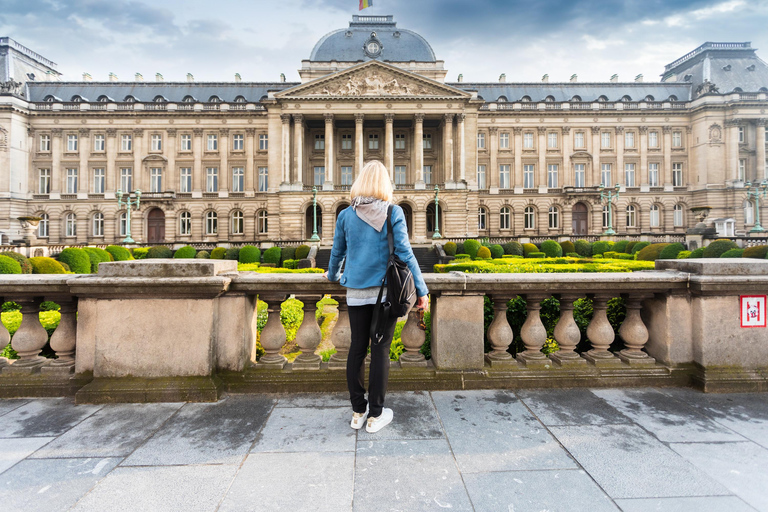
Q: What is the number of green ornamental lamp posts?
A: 5